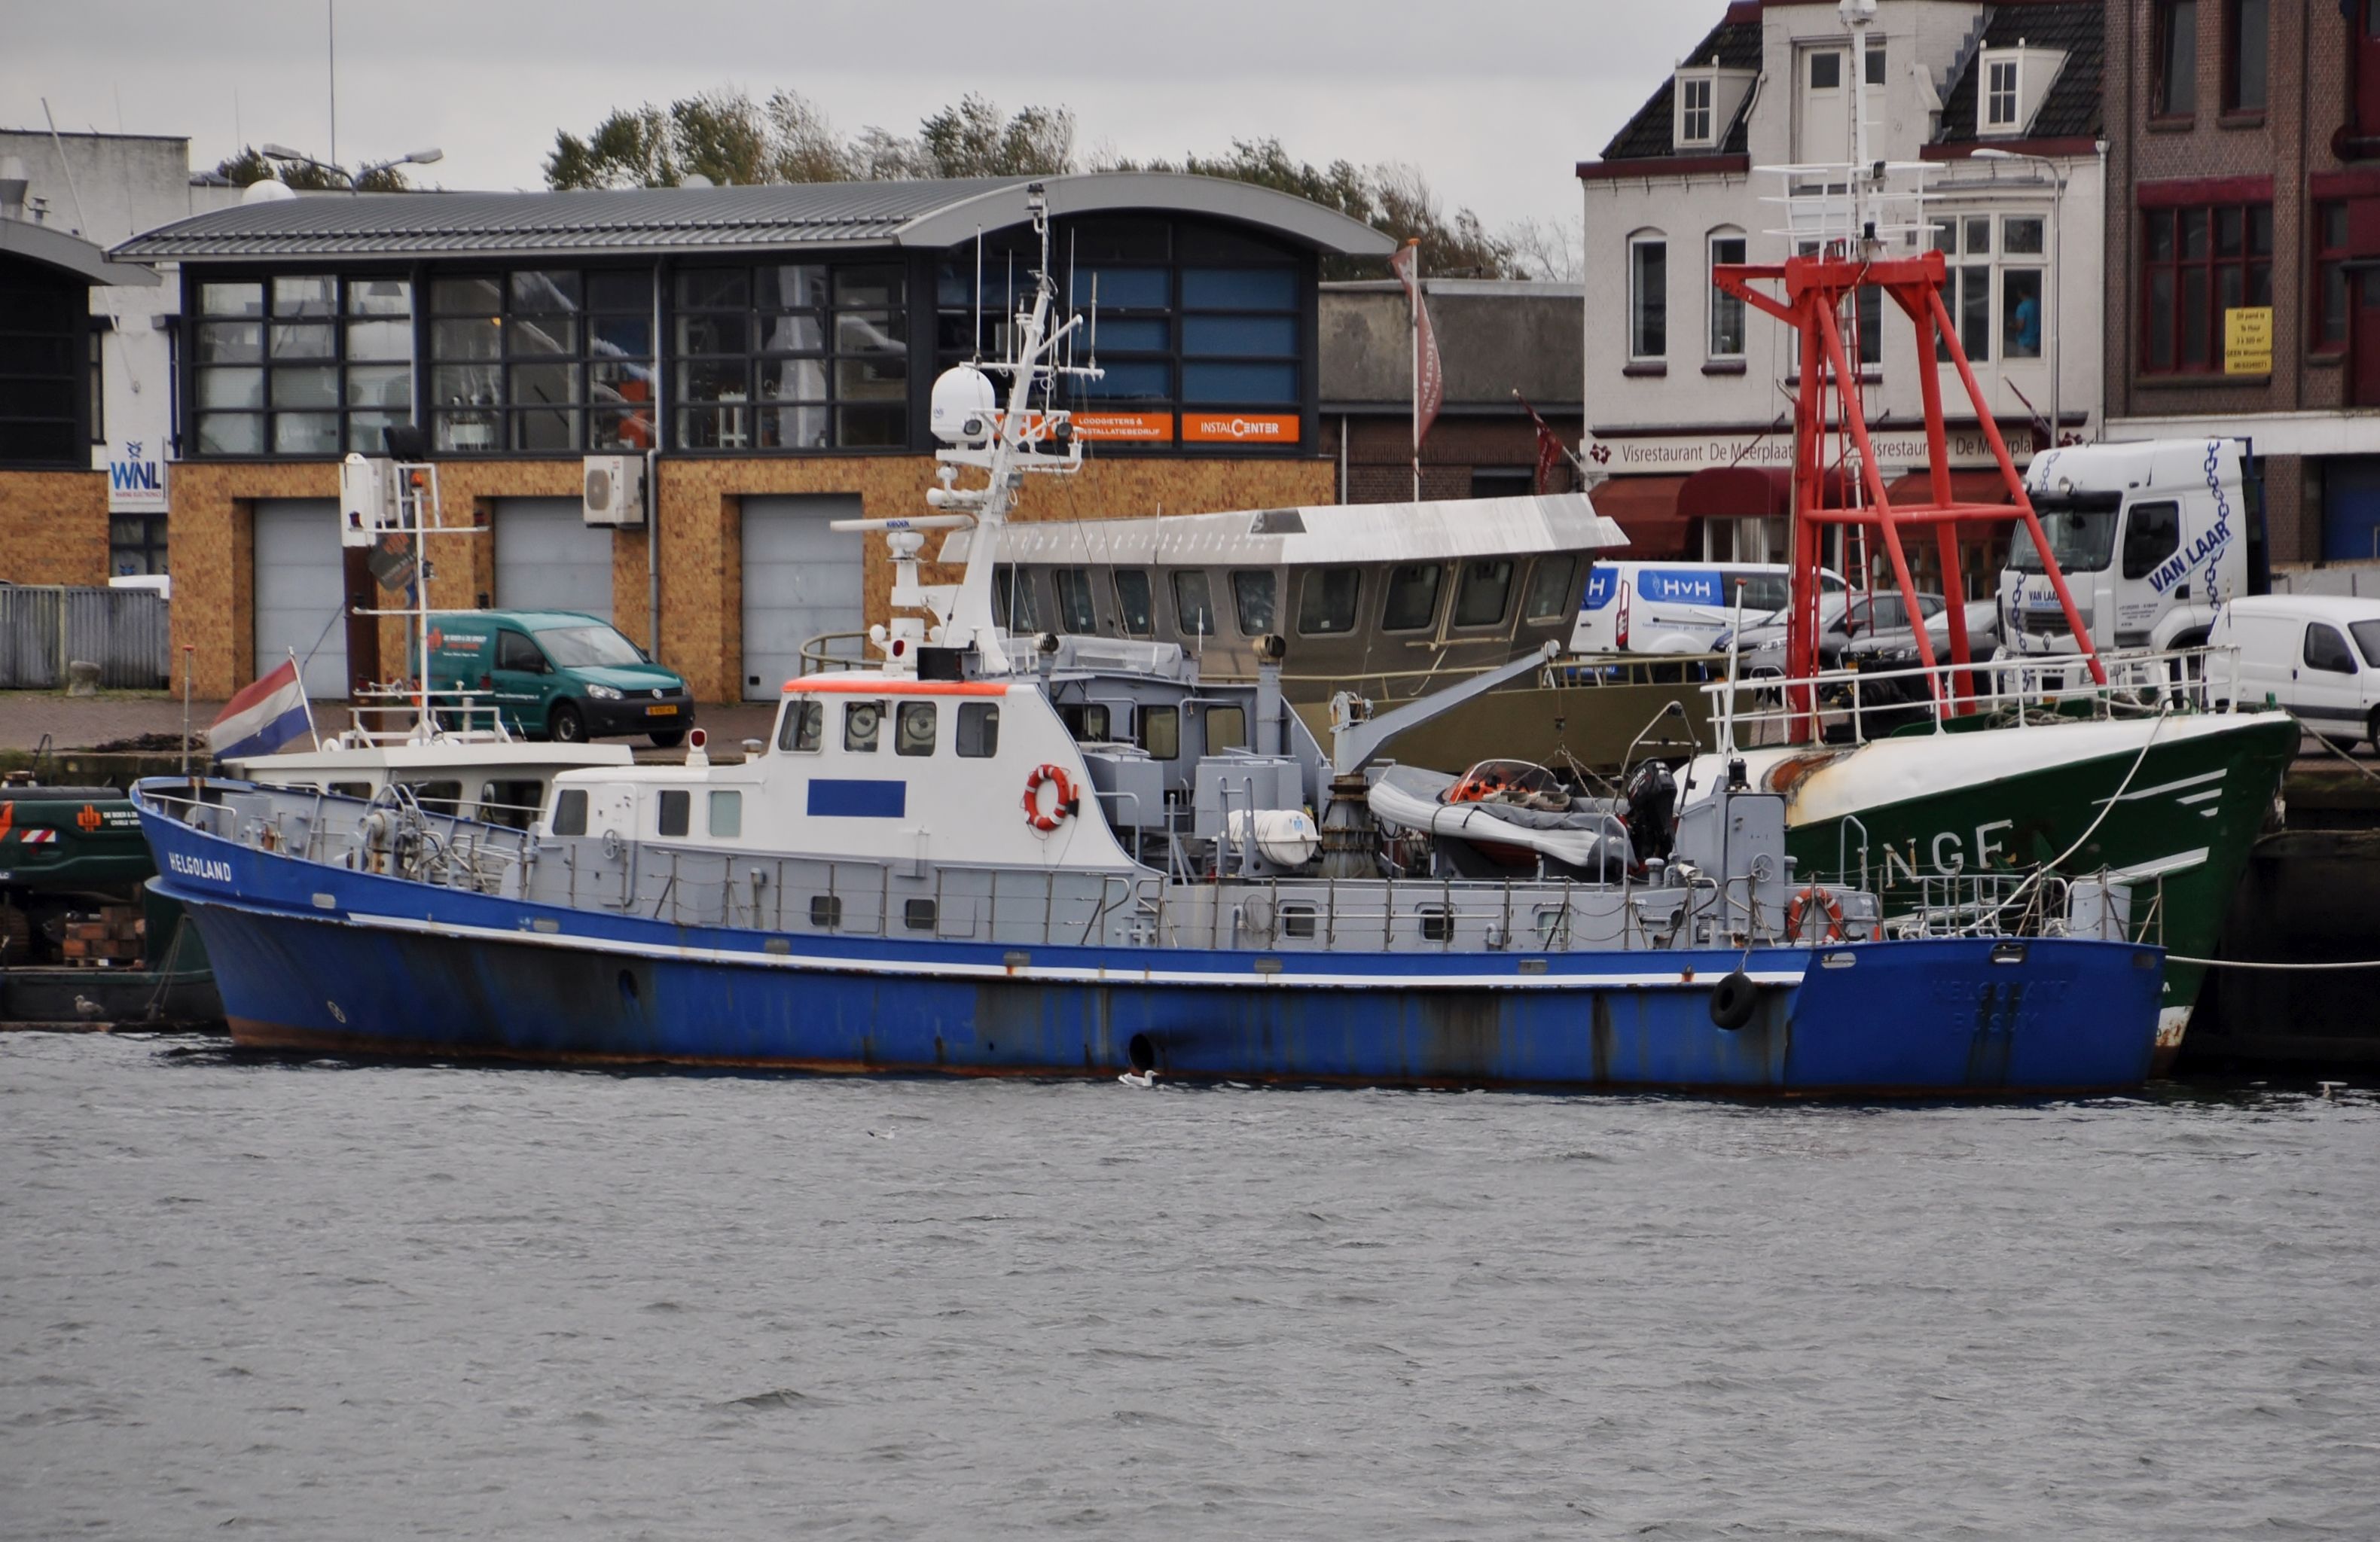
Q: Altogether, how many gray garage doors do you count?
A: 3